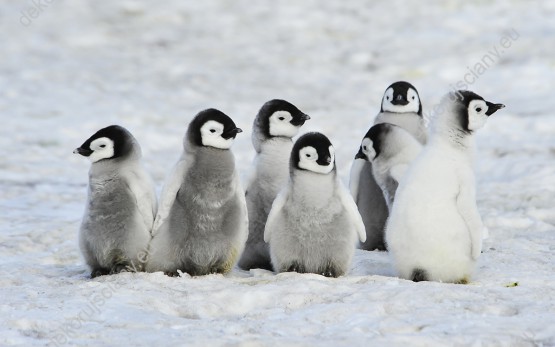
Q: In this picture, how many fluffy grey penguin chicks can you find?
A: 7